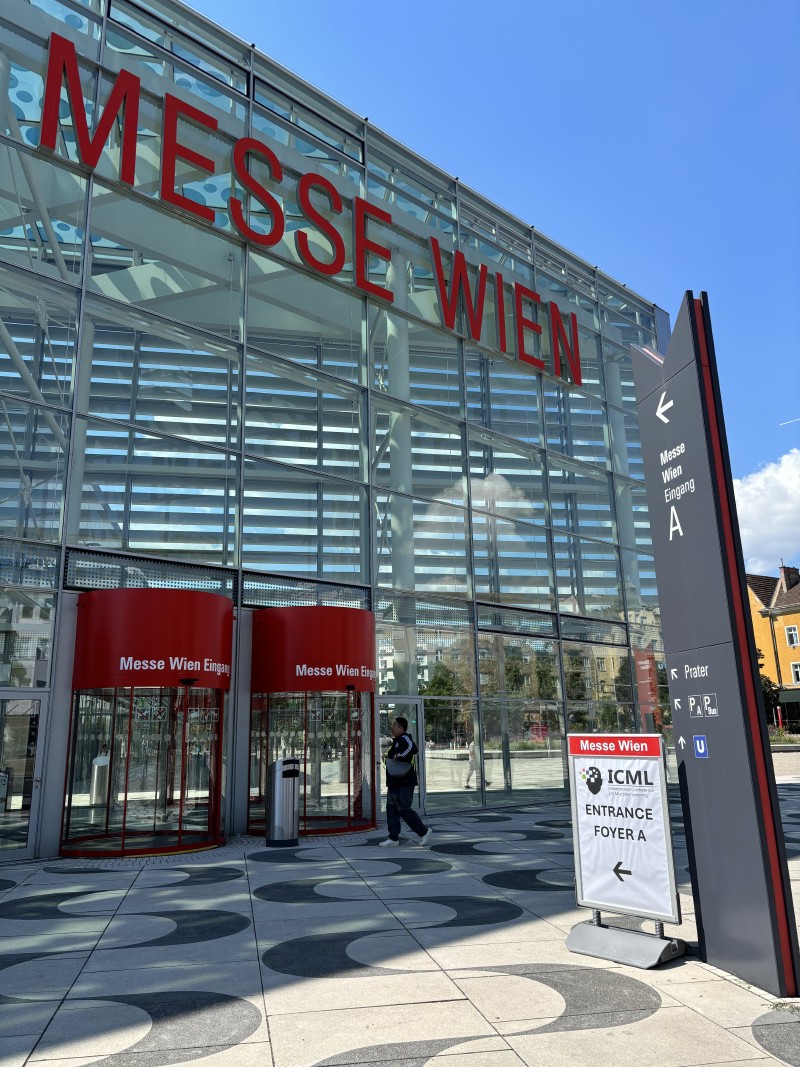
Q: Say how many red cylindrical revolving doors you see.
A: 2